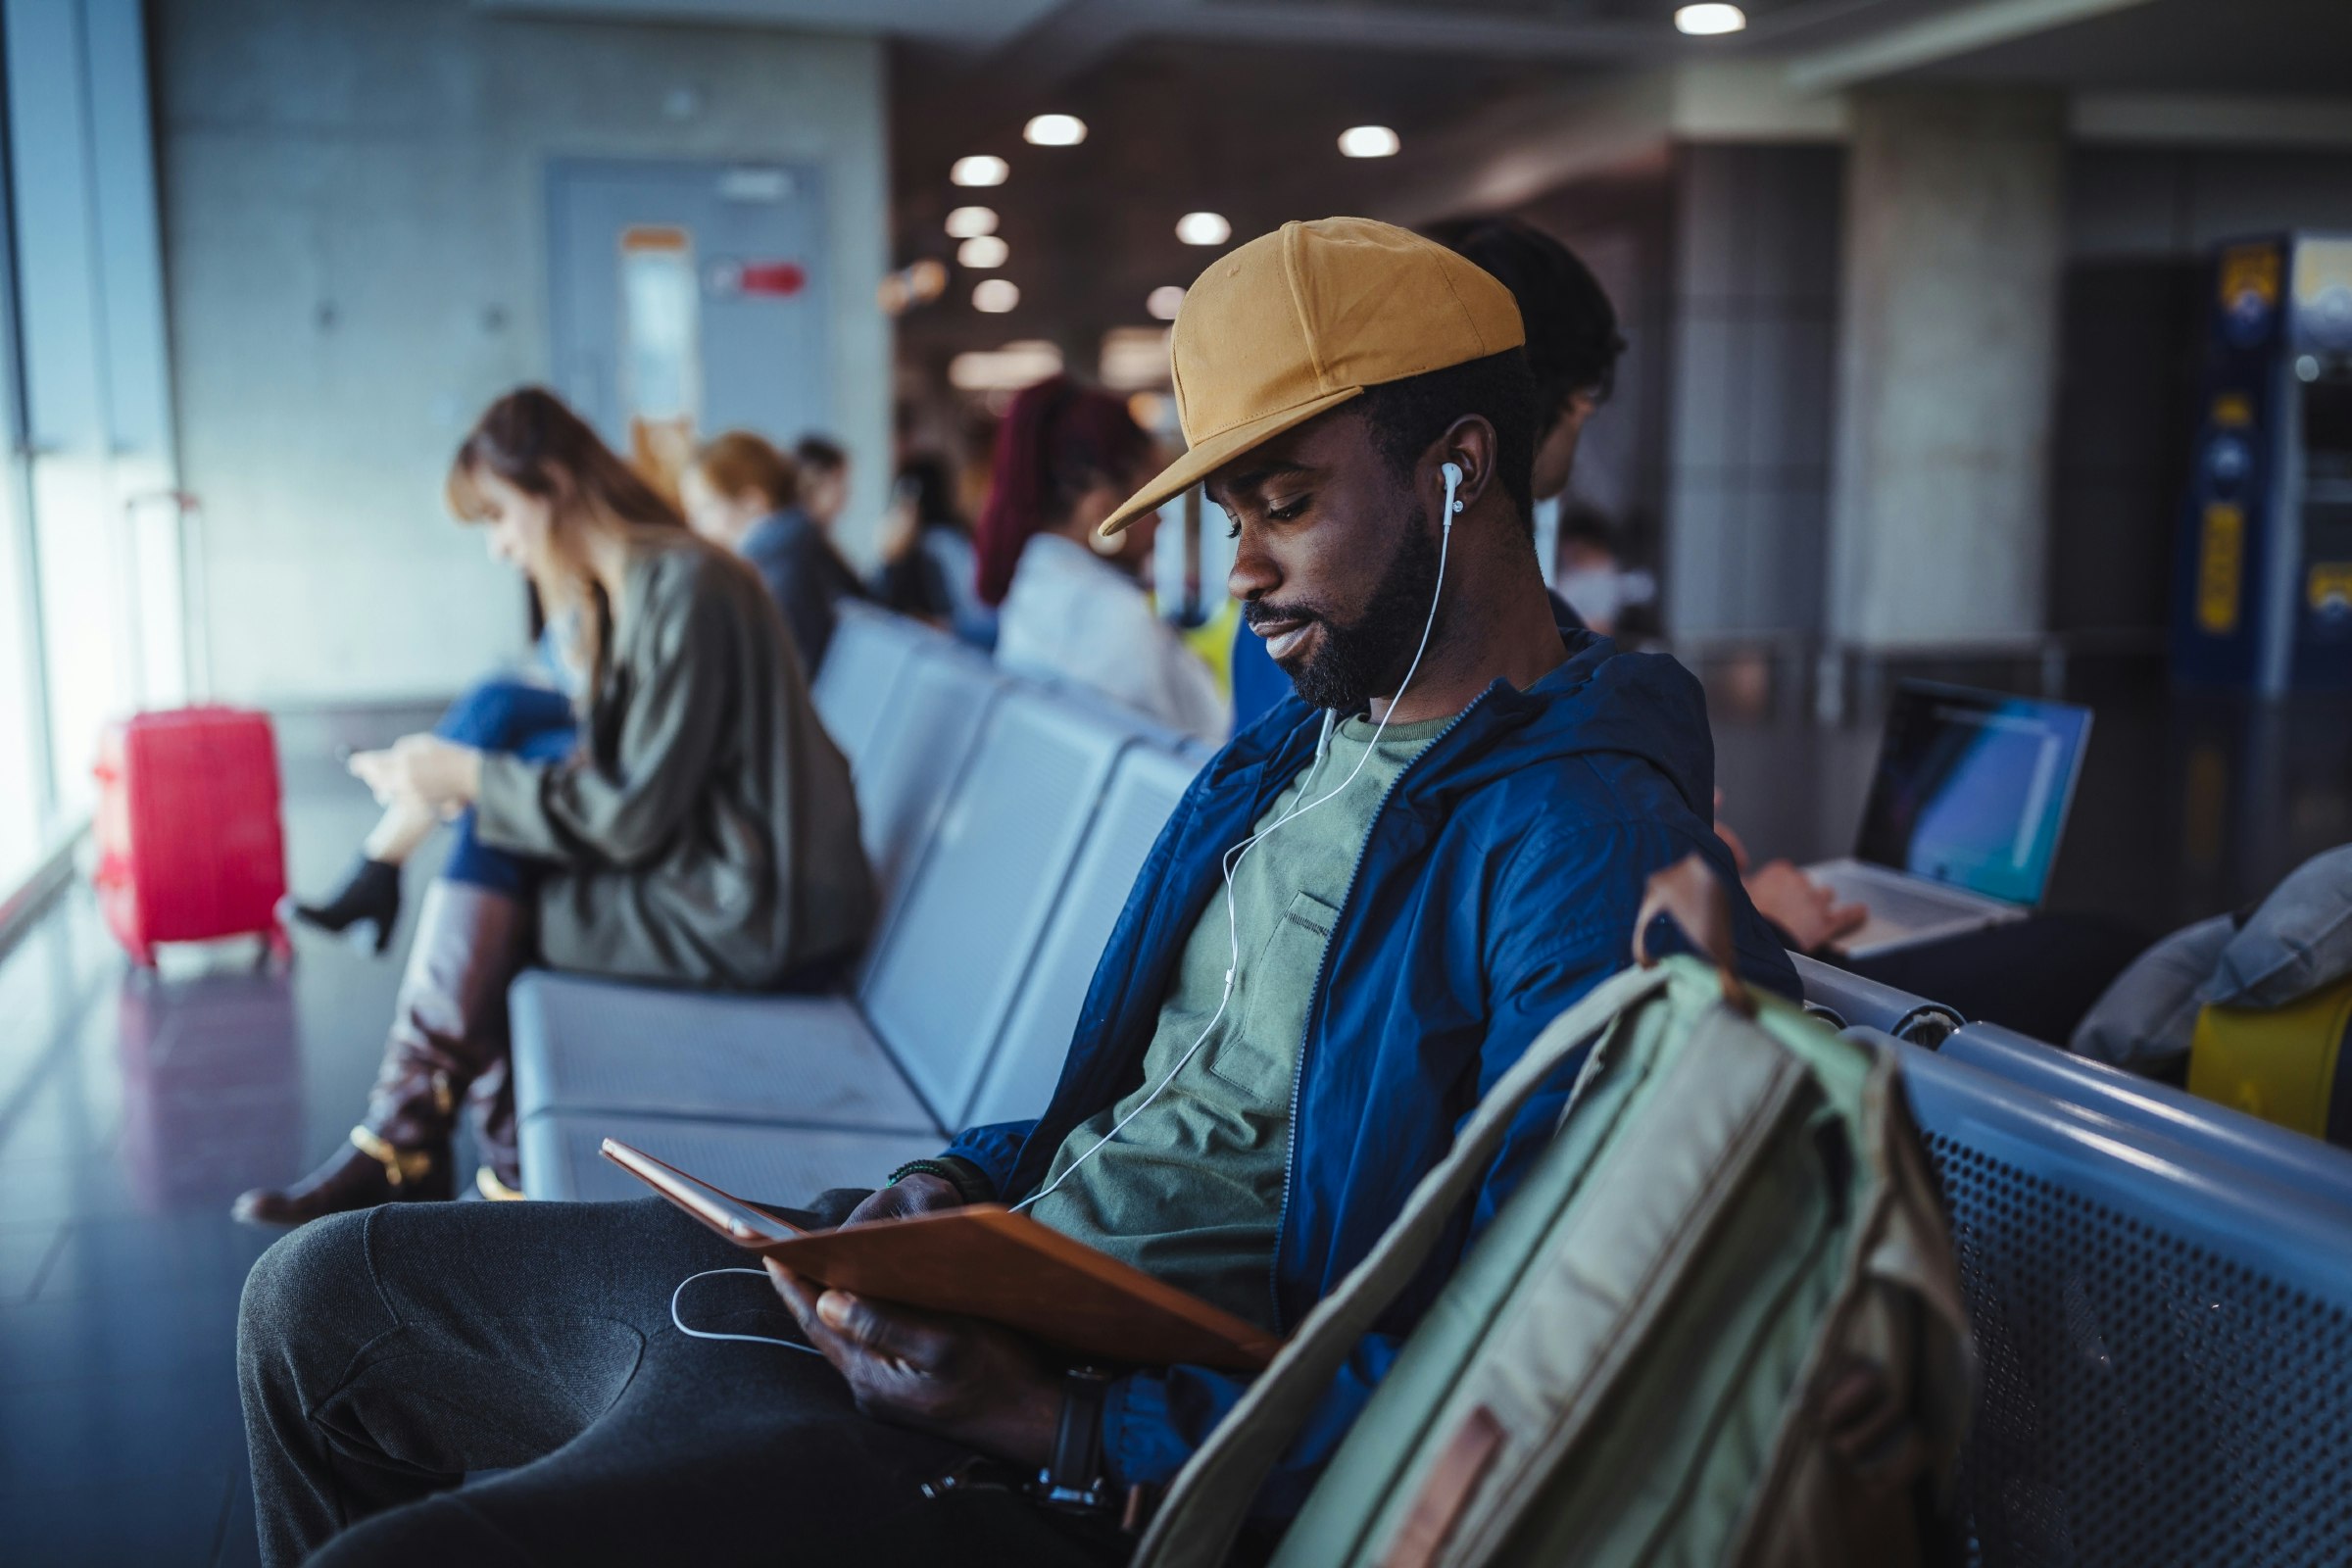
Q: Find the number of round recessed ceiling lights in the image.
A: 9